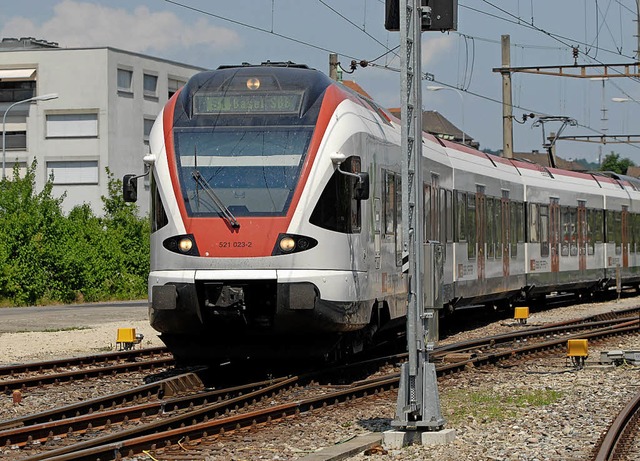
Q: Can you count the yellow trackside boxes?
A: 3